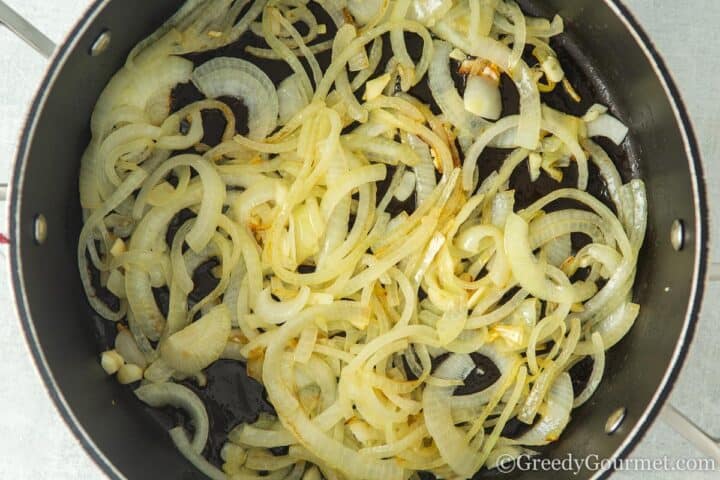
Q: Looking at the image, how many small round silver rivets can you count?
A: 4